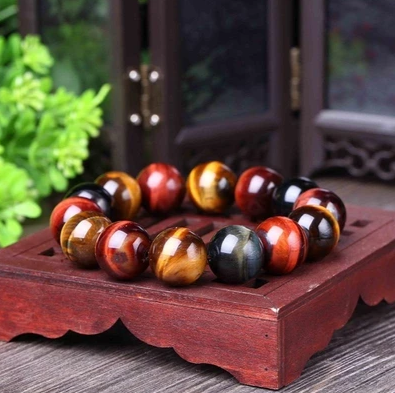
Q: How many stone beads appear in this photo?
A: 14